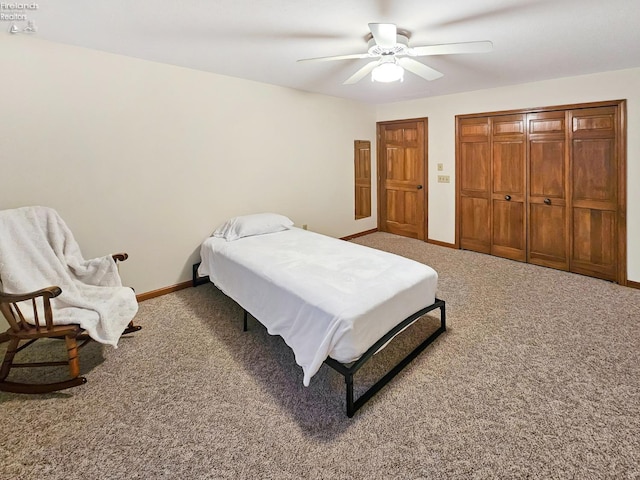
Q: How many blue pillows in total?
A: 0